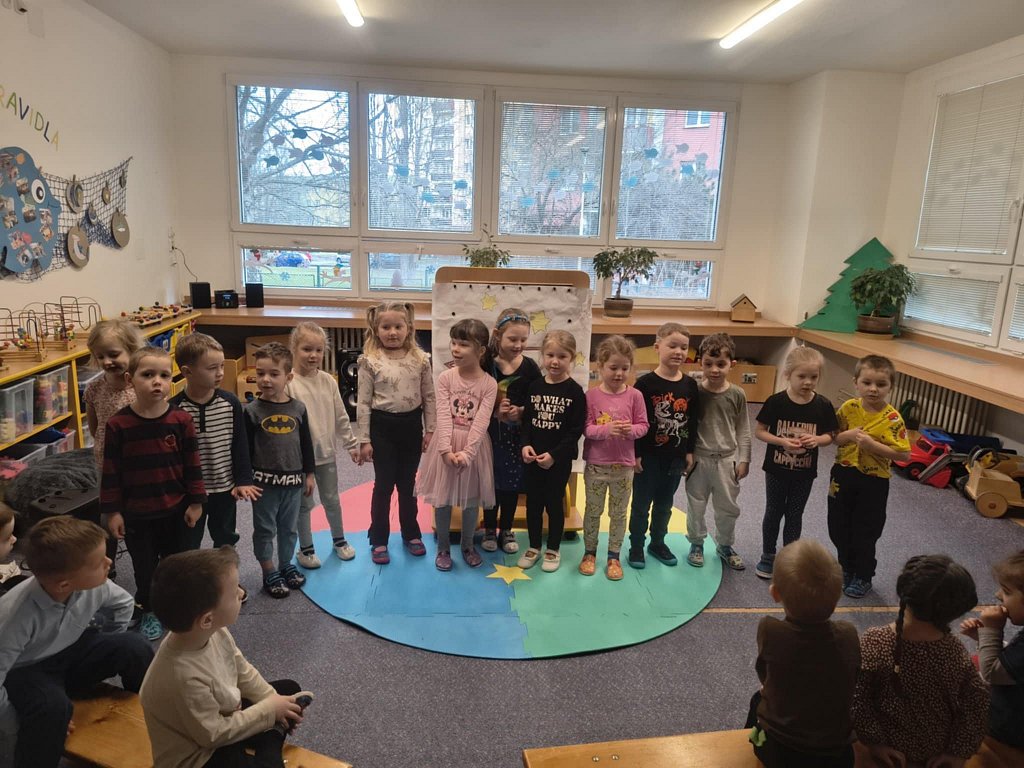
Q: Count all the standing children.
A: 14